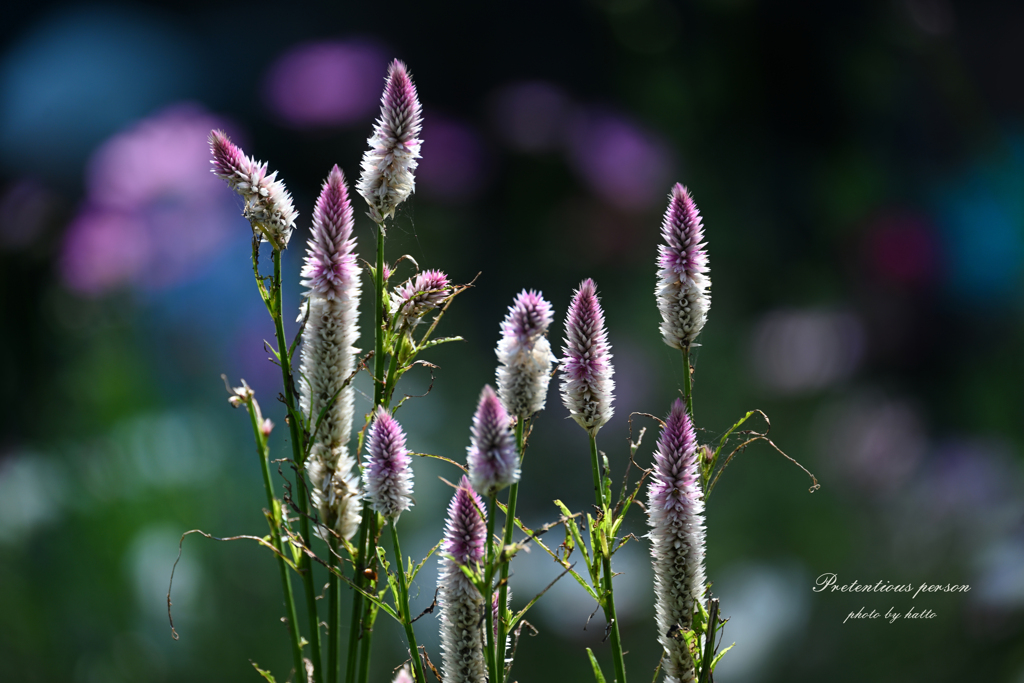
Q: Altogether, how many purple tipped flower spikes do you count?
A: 11